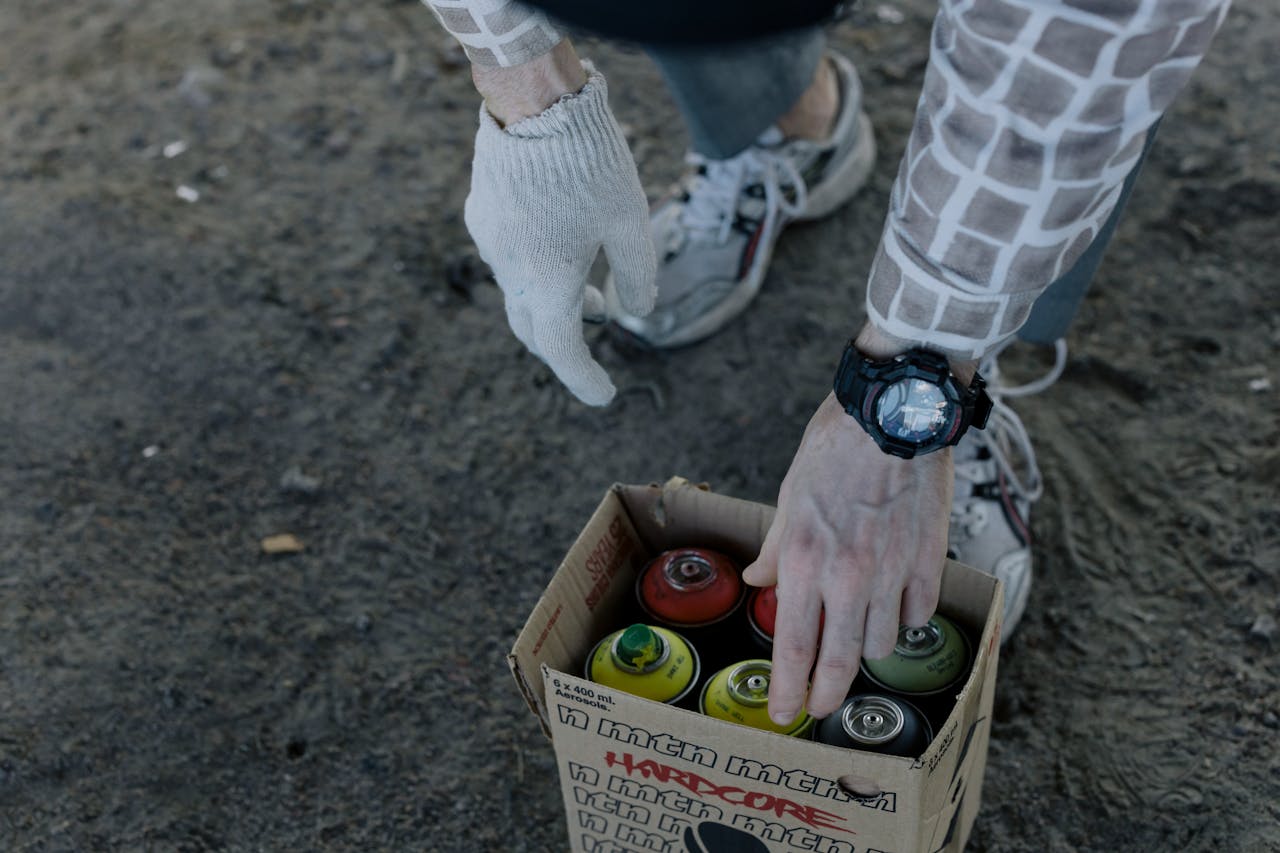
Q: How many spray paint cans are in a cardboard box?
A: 6